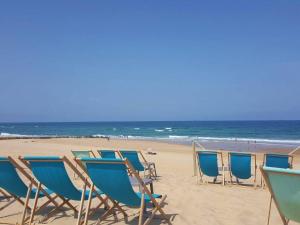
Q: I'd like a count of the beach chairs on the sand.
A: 10